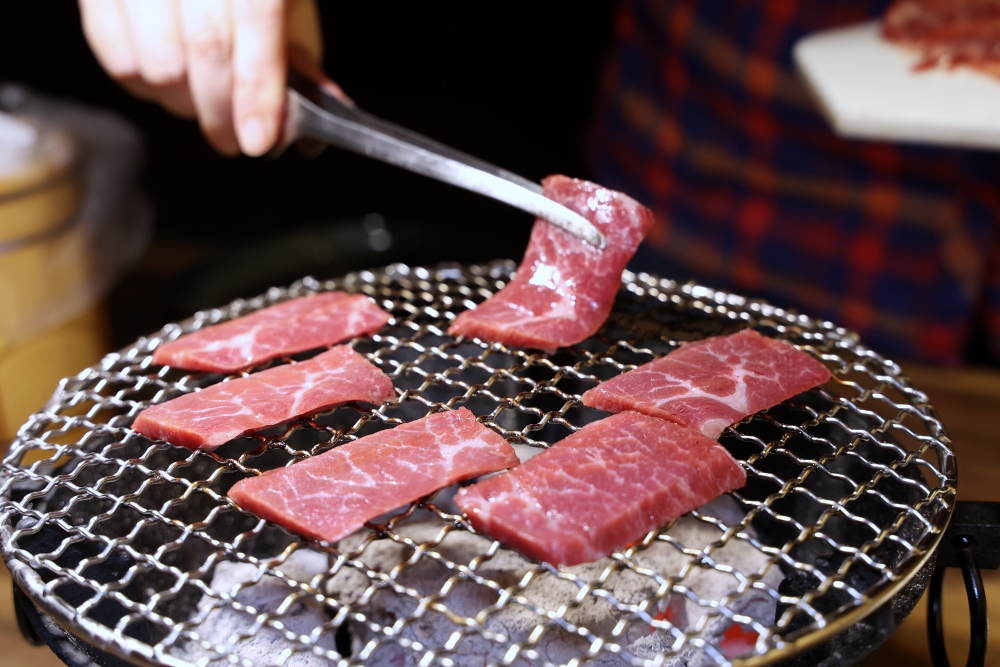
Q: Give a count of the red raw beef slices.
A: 6